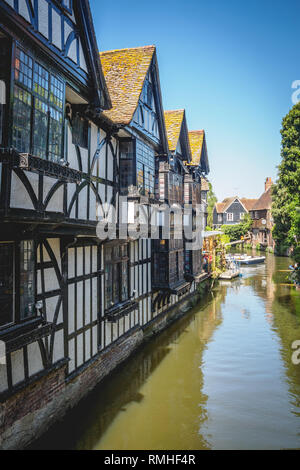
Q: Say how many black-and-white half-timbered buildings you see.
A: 4